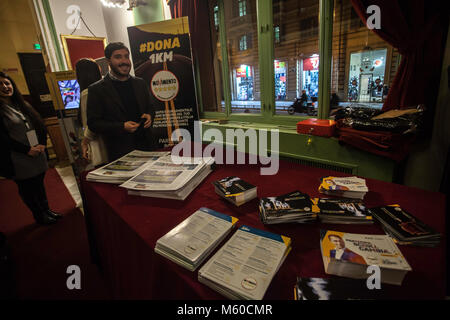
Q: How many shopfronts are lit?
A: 4